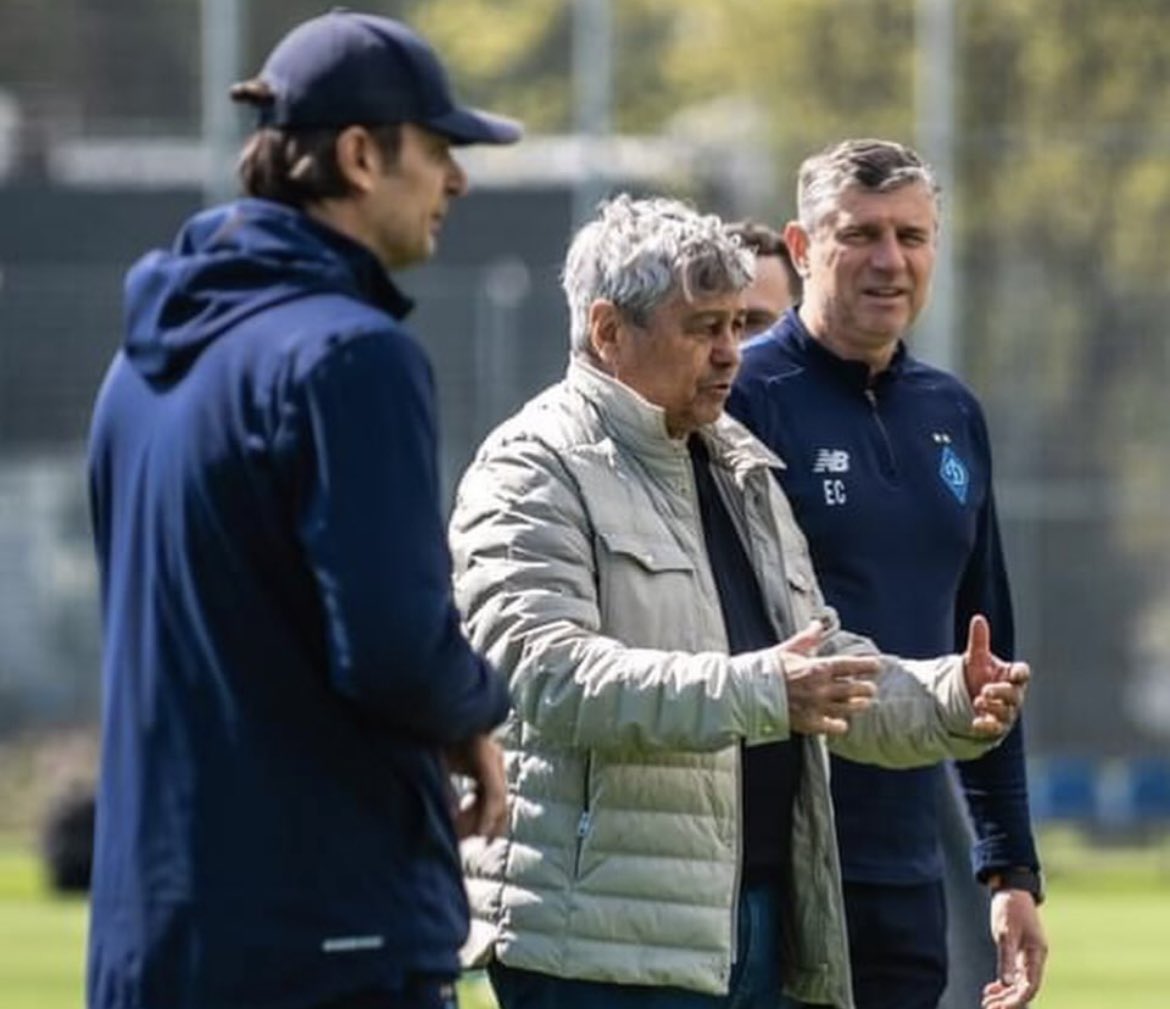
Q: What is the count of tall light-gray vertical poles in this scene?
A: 3